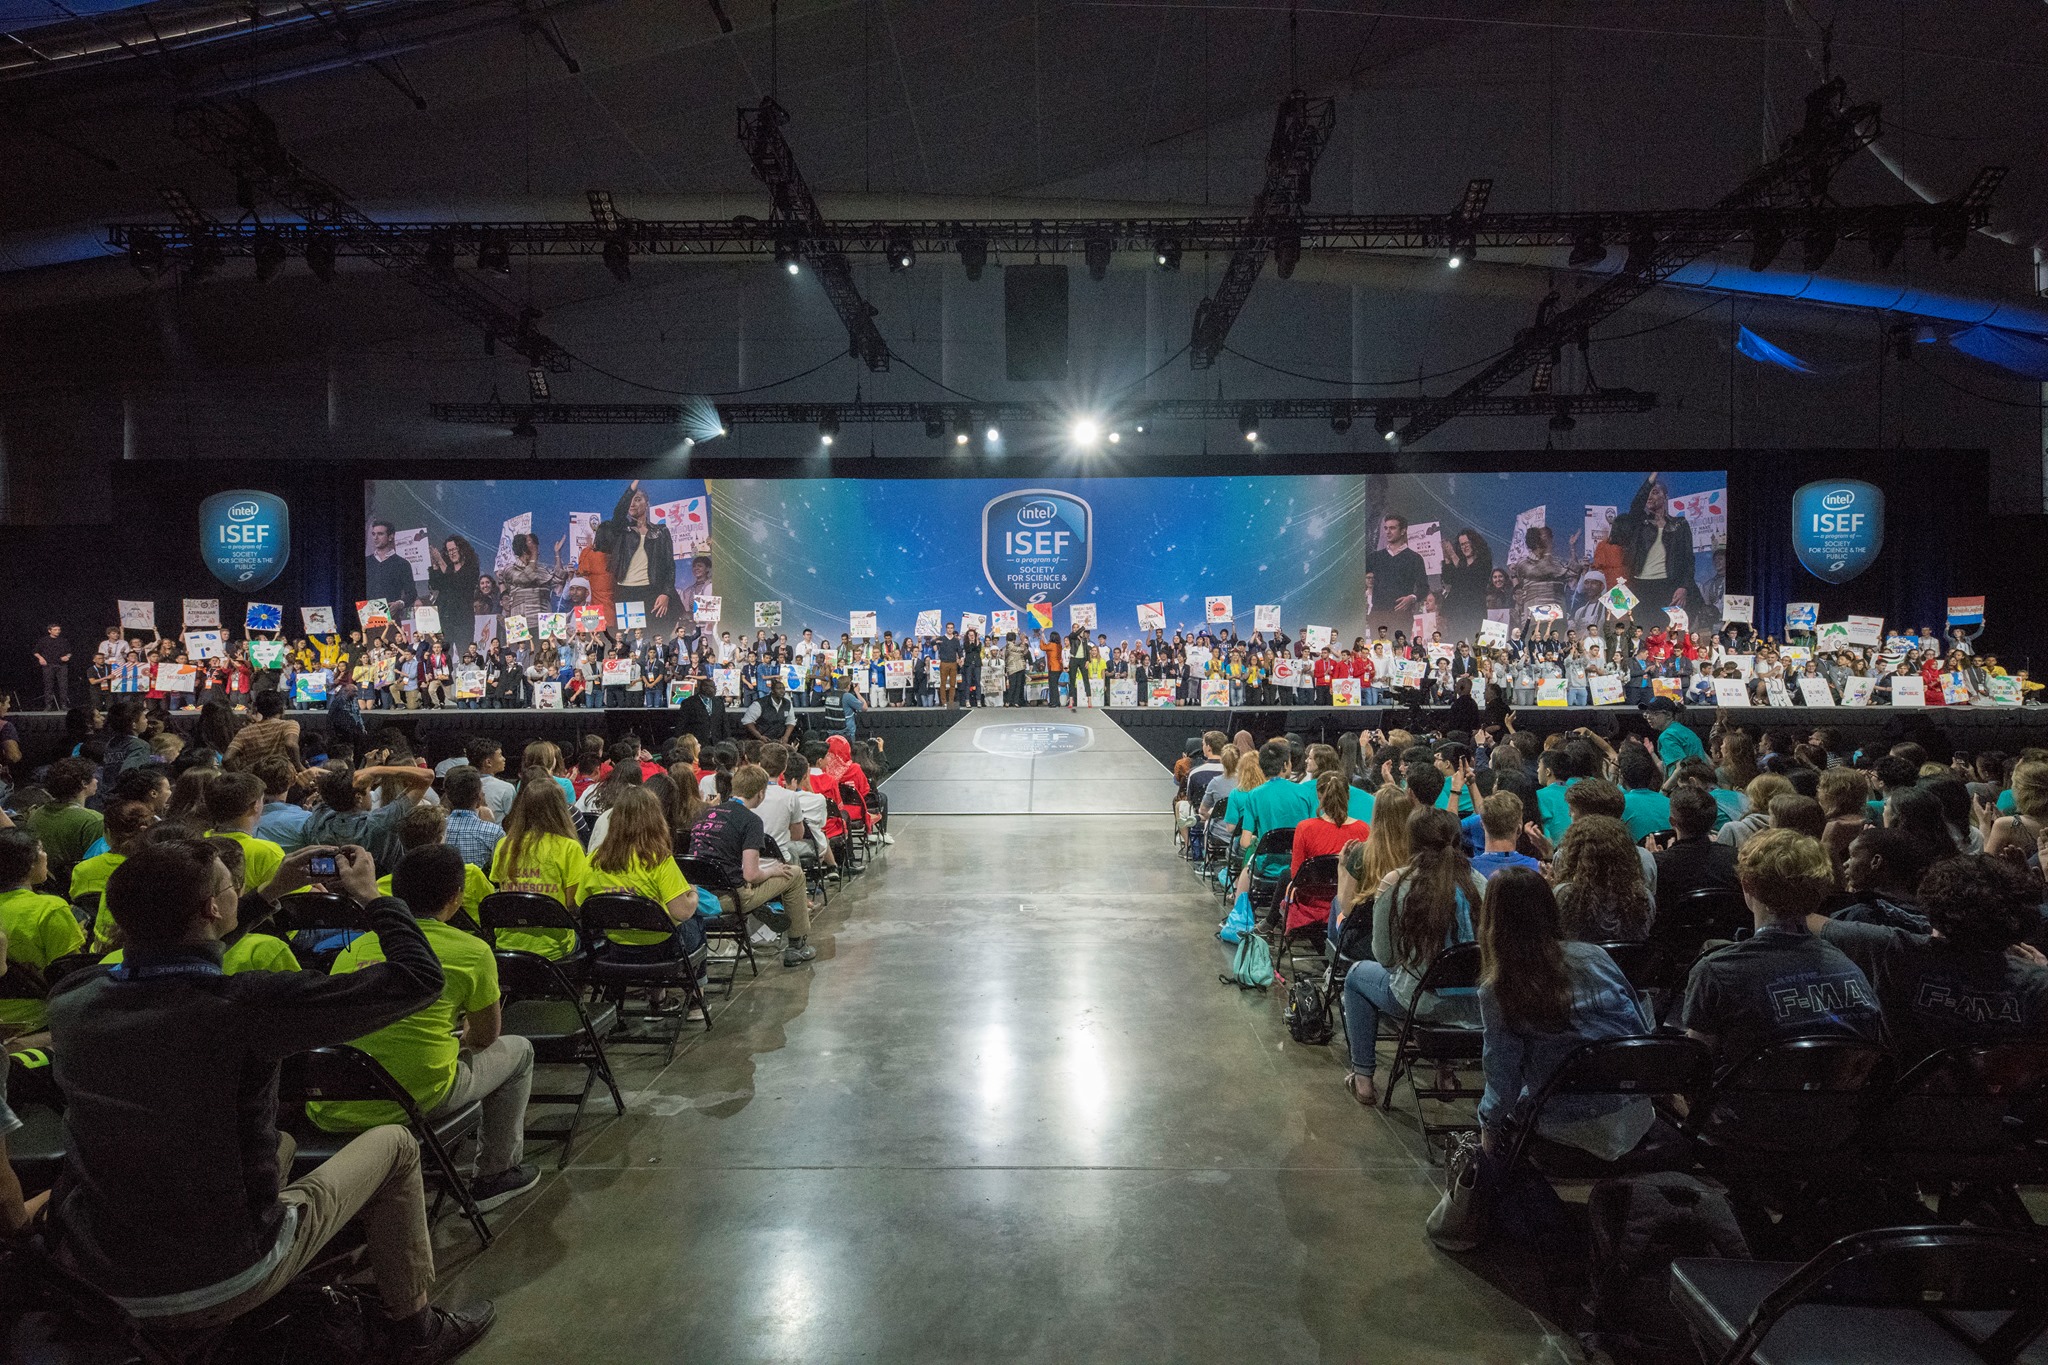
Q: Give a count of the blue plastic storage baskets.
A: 0